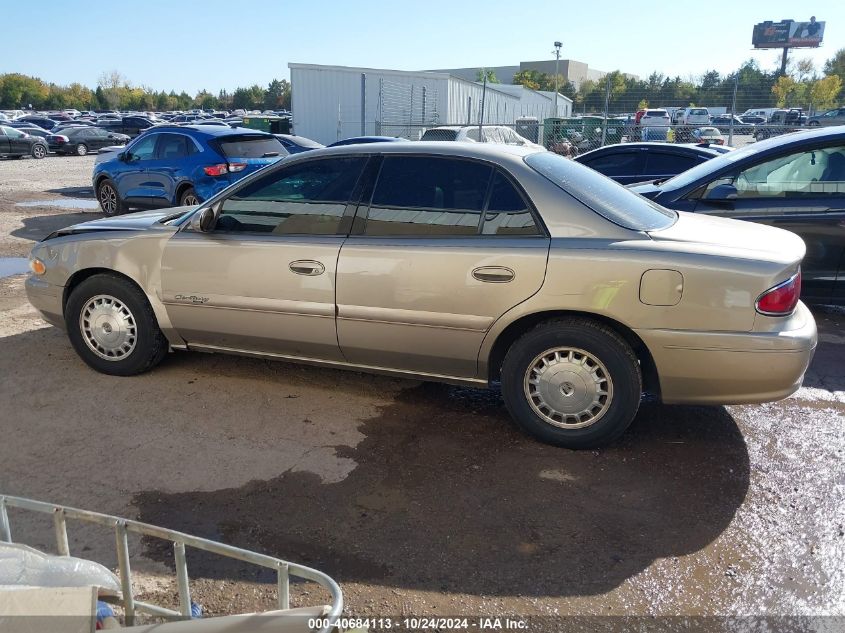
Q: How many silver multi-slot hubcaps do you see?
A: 2